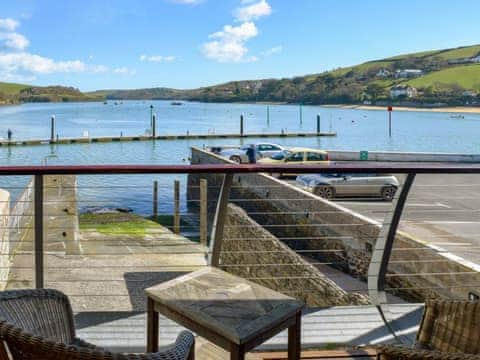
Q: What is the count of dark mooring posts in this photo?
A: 4